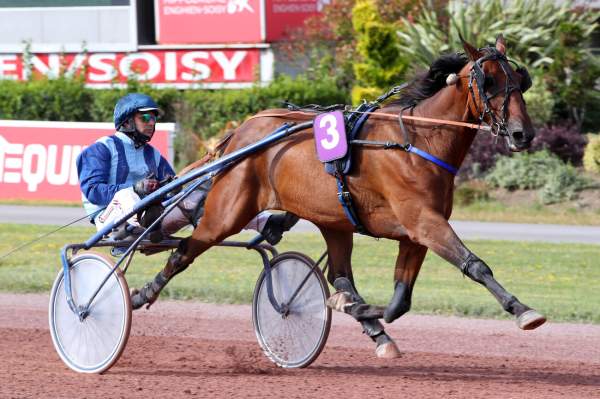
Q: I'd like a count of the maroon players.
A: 0